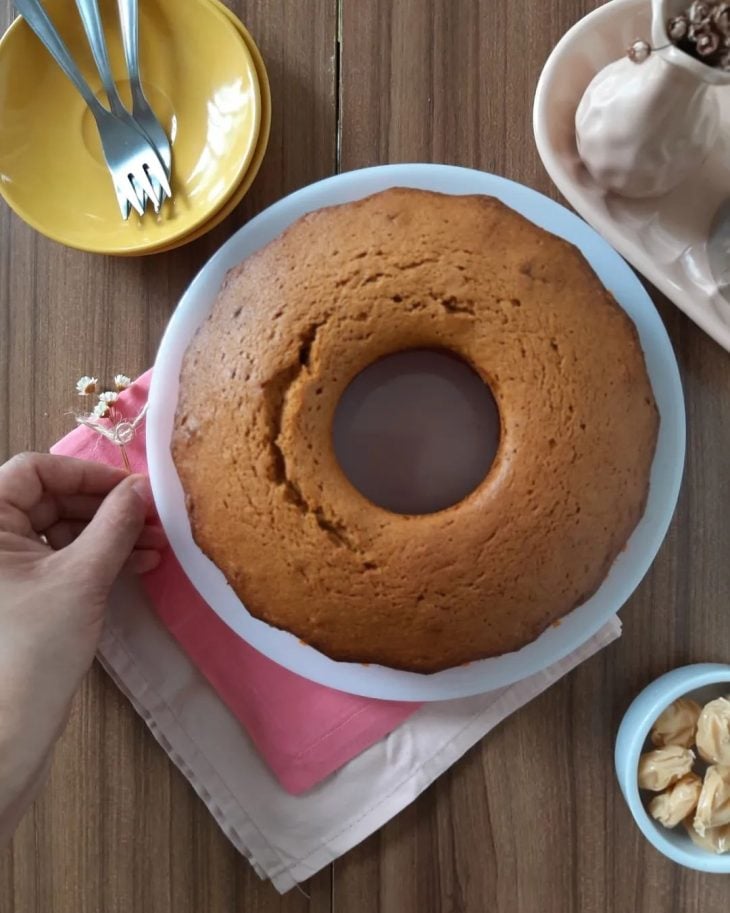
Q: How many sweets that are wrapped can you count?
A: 6